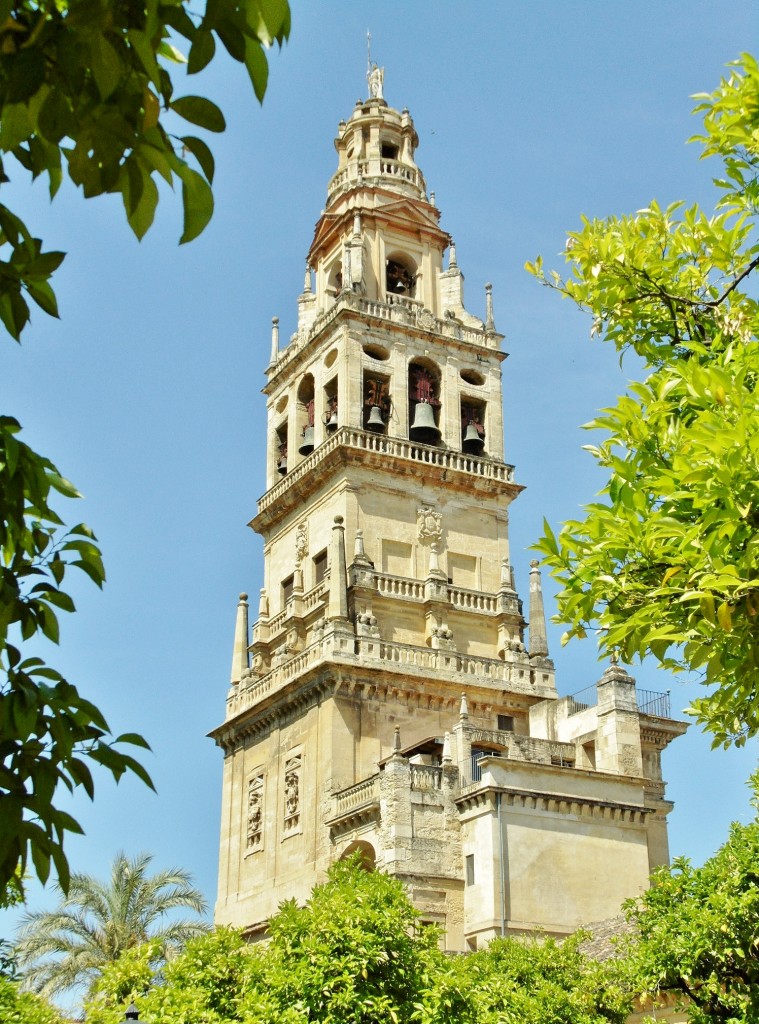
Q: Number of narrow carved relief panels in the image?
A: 2